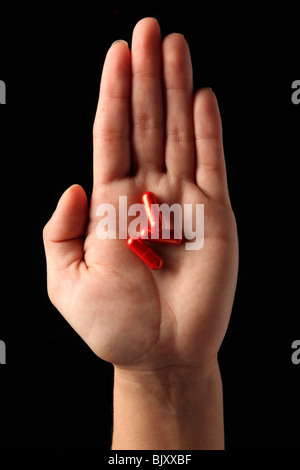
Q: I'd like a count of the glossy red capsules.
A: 3